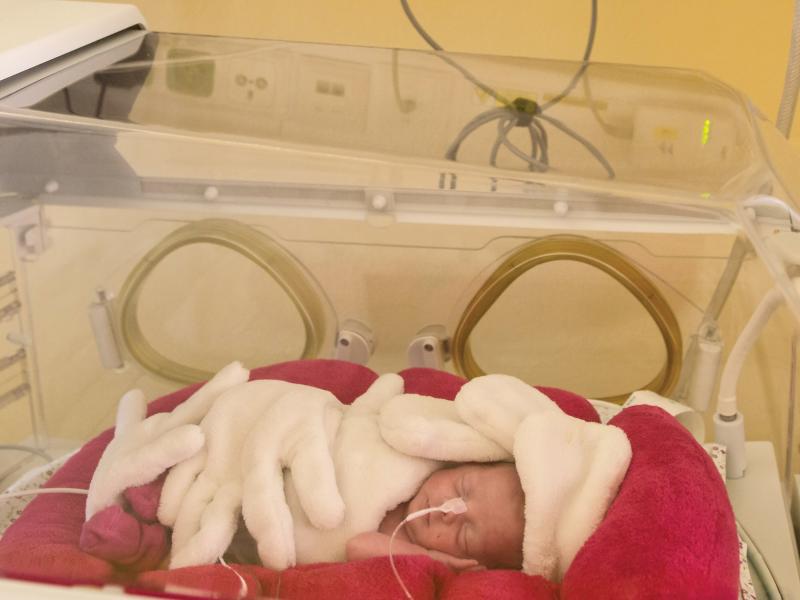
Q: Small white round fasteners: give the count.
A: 4